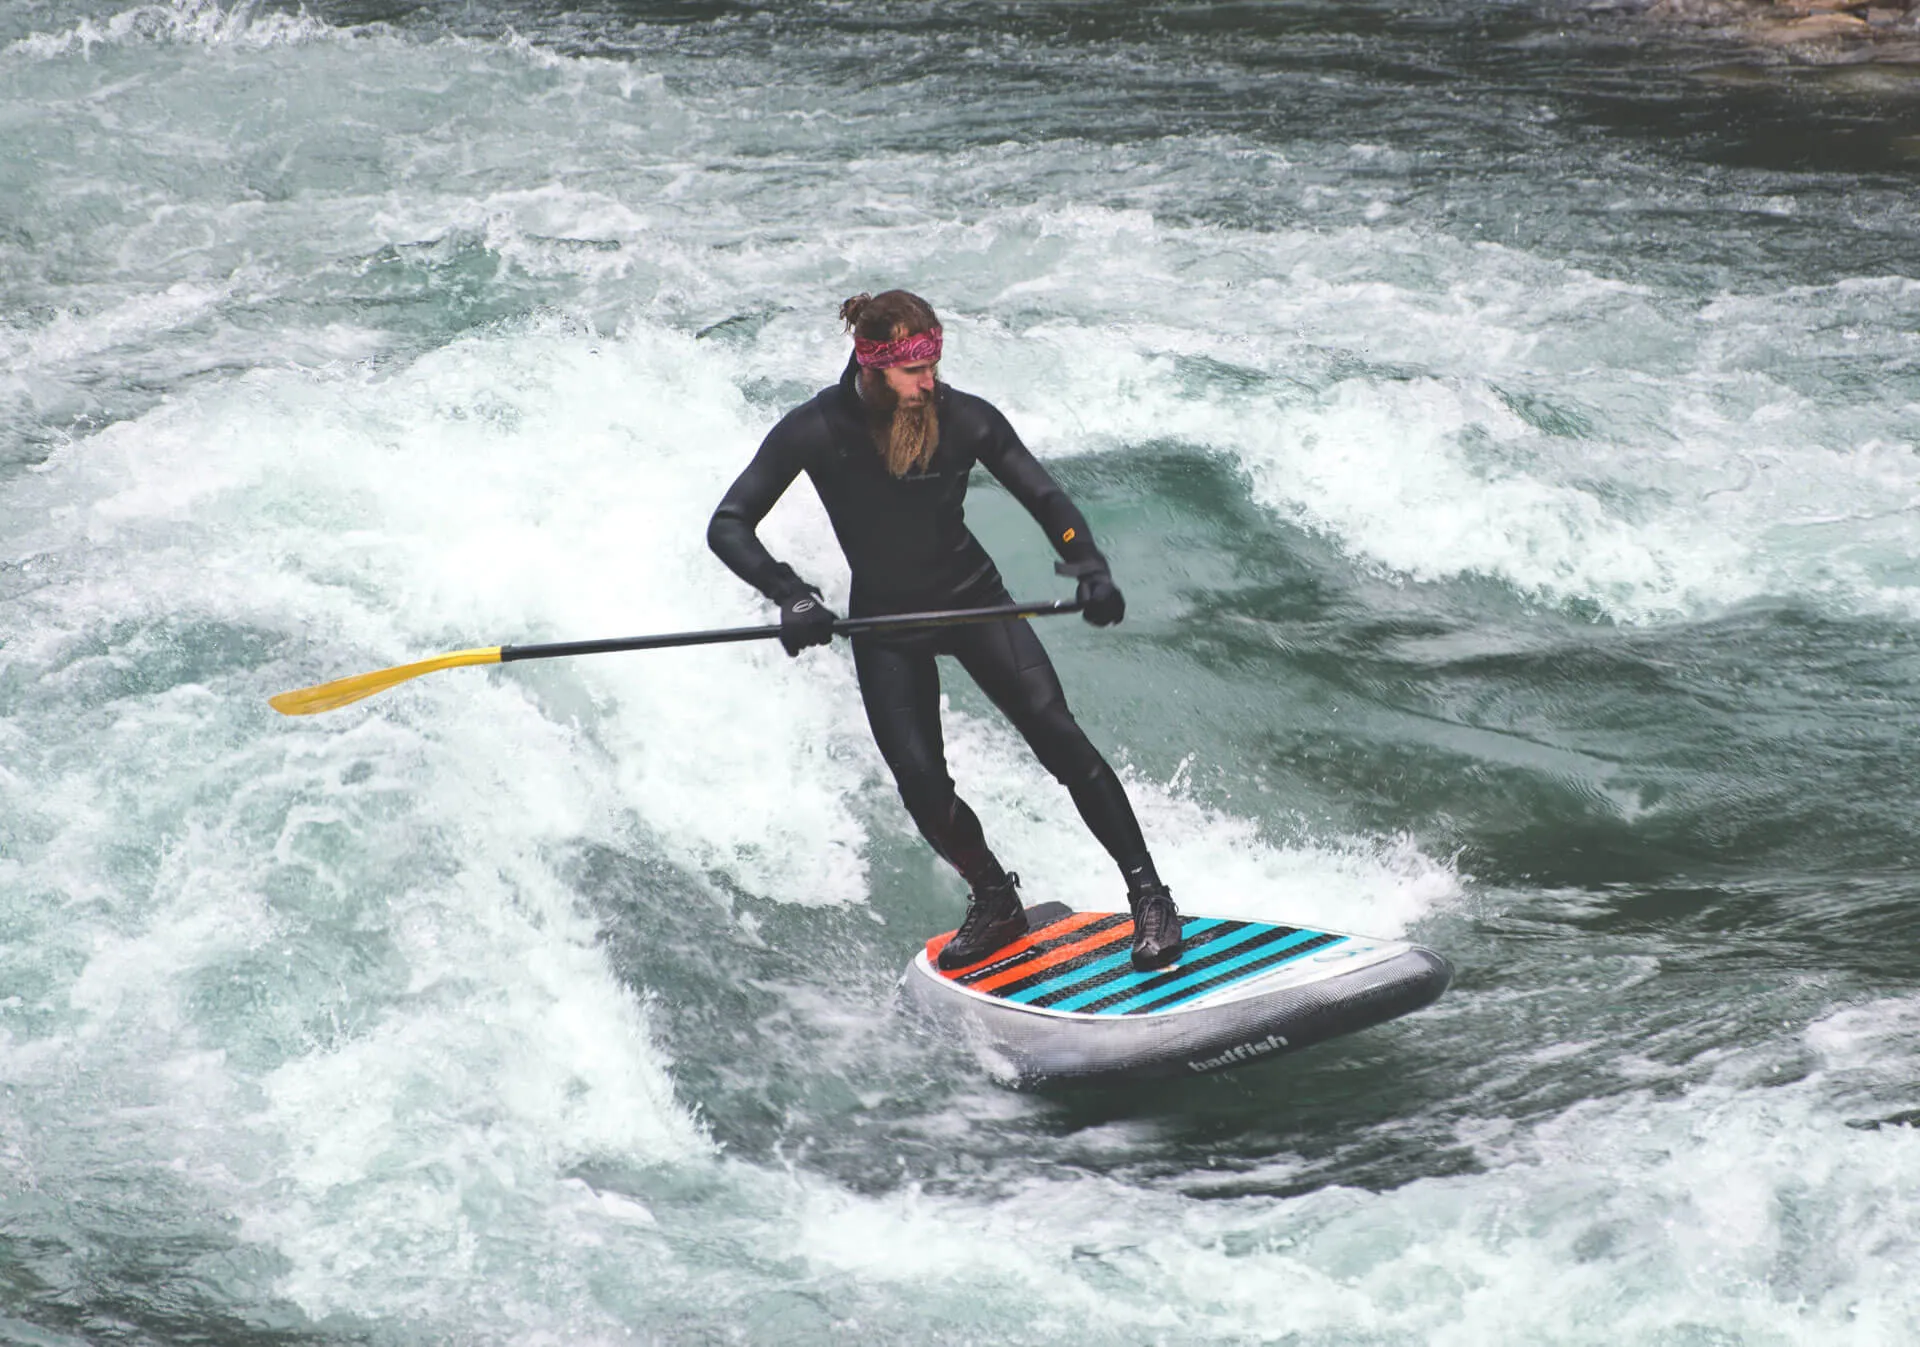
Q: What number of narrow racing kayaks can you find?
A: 0